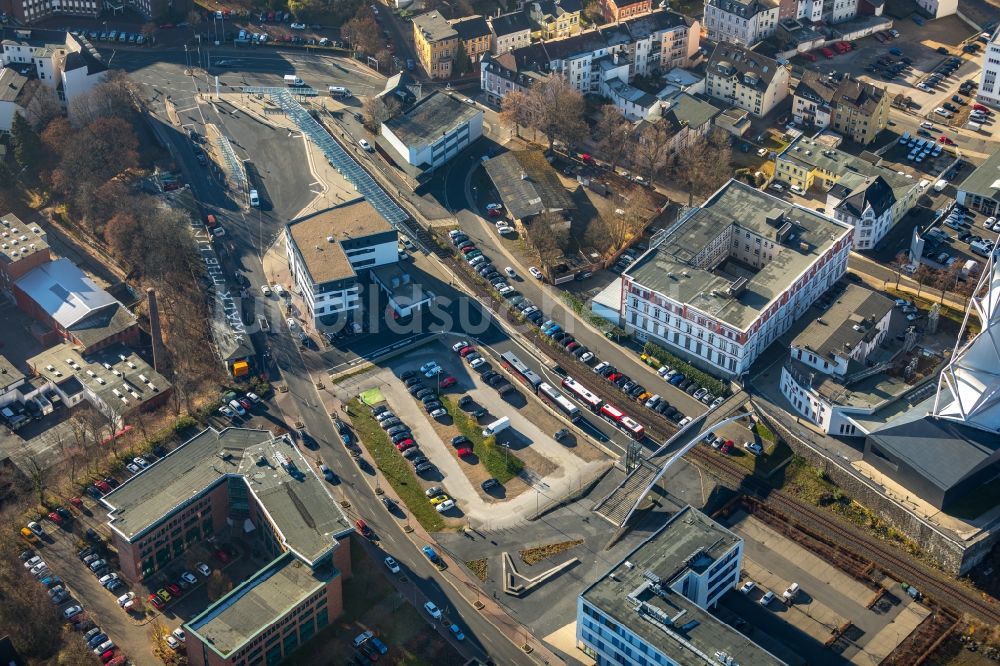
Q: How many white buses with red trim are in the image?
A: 2